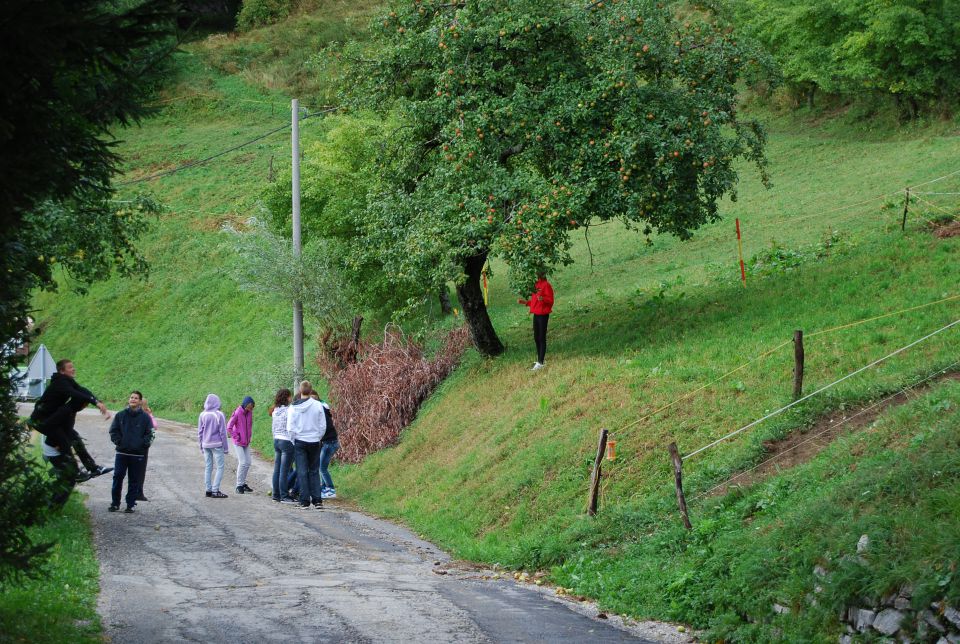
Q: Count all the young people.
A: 11